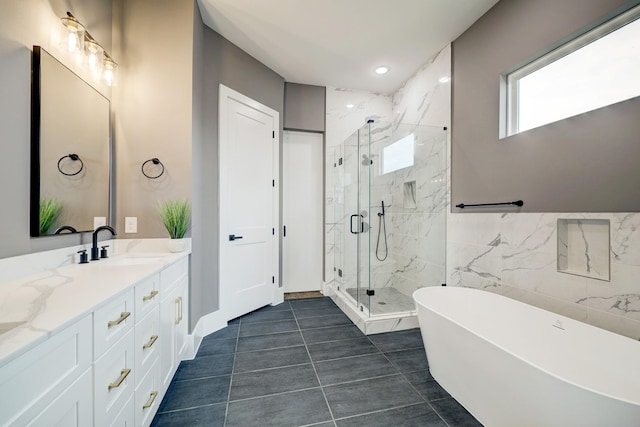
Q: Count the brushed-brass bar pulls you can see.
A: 7